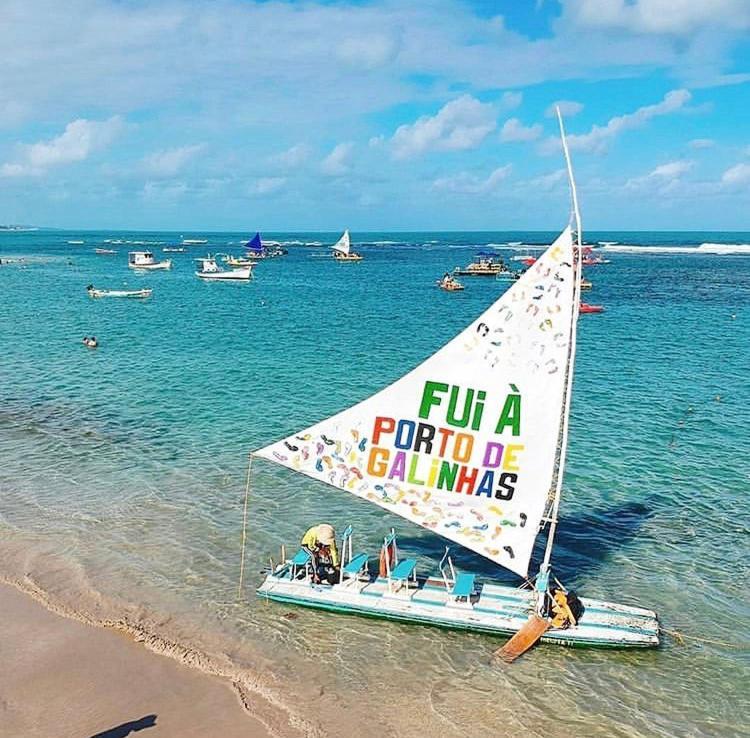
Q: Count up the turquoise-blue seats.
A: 4